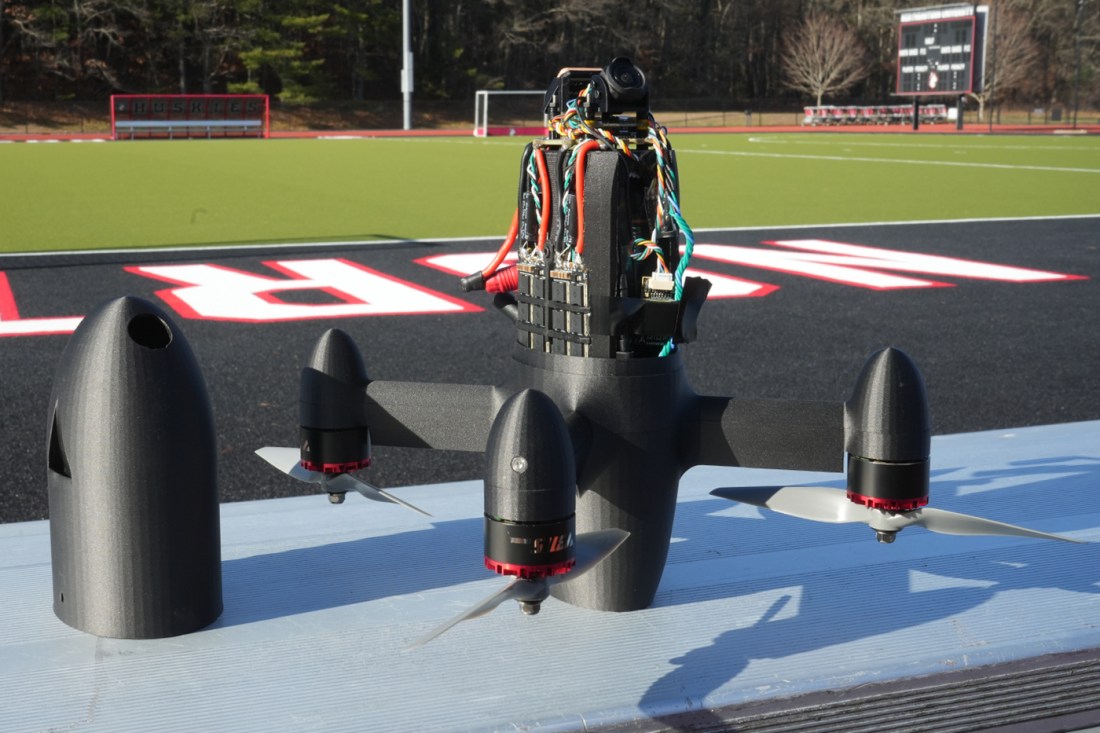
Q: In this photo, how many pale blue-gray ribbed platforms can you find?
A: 1